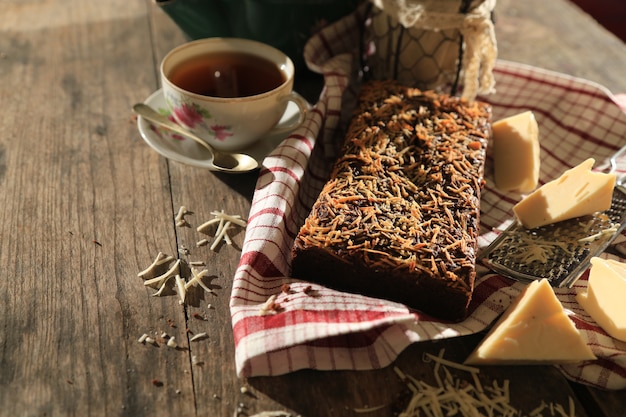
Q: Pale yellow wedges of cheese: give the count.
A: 4